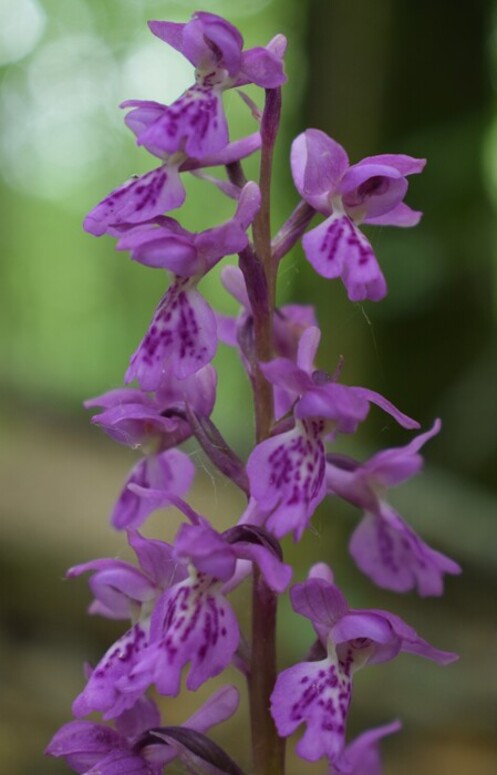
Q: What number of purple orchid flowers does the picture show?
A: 13